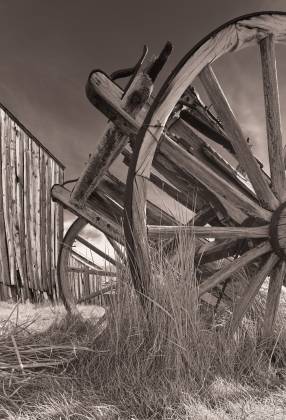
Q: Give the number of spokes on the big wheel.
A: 7